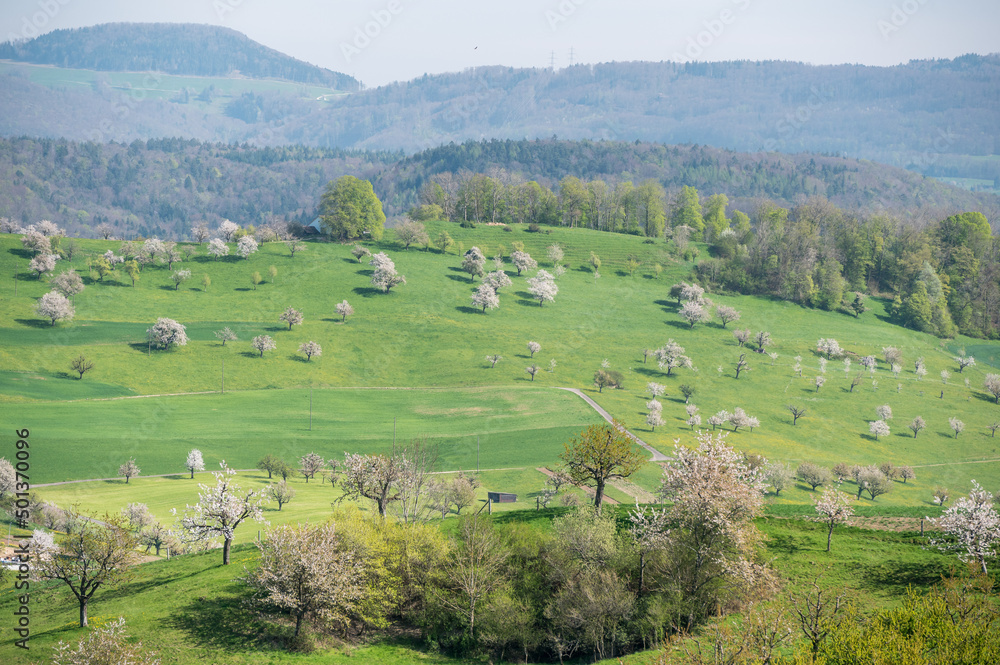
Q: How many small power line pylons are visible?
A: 2